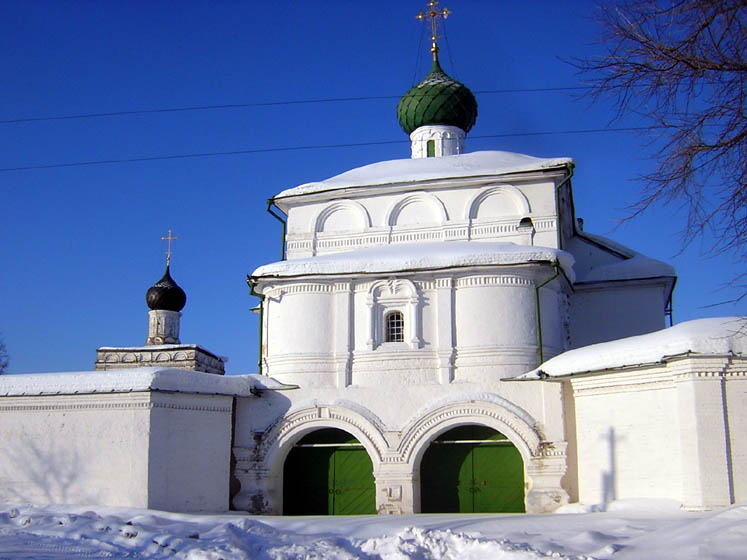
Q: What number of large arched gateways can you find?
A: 2